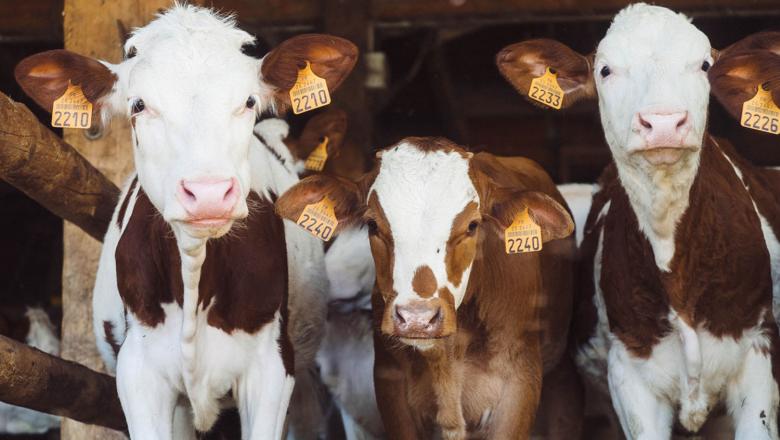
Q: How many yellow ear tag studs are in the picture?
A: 7